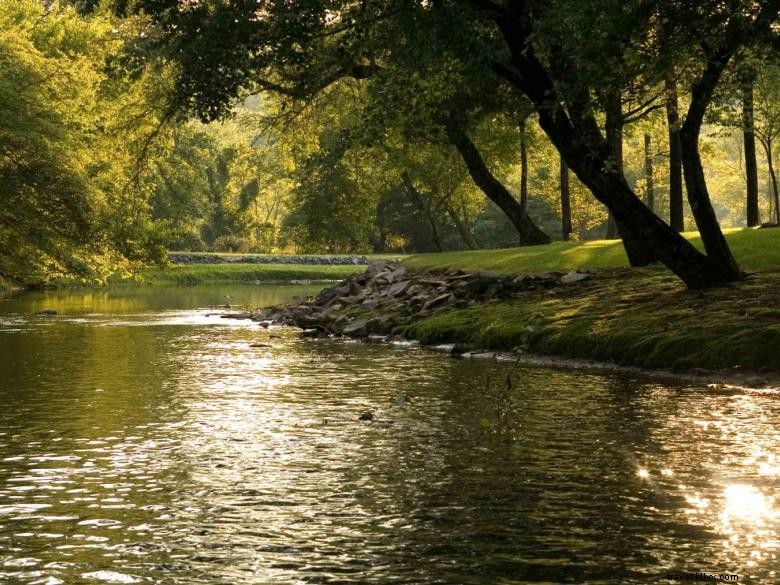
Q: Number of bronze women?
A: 0